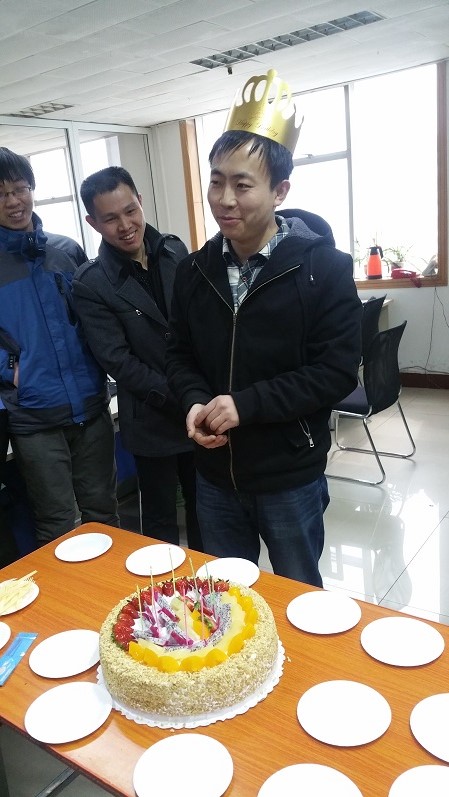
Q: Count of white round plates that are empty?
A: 13